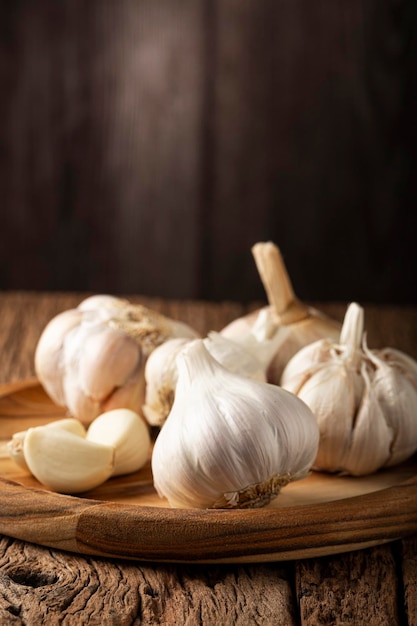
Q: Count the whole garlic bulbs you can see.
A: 5